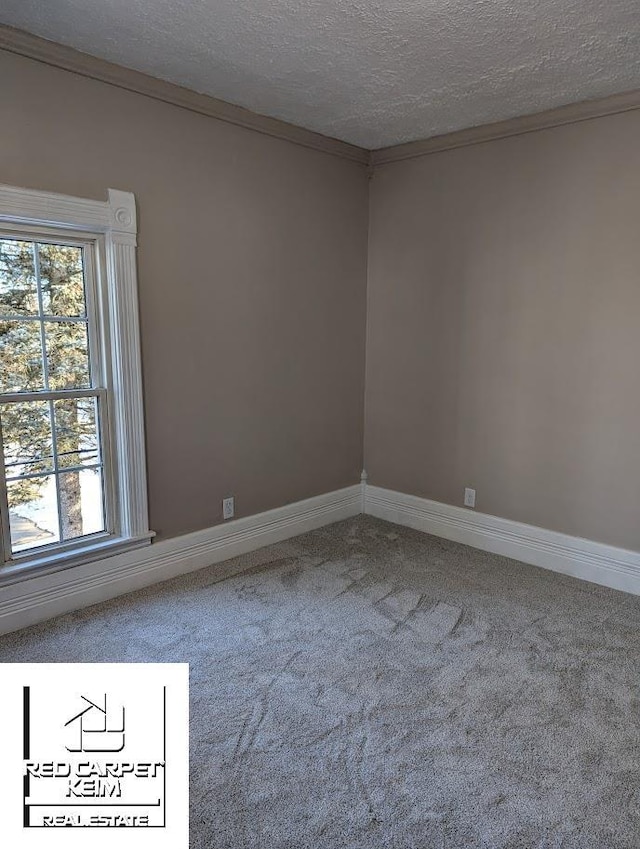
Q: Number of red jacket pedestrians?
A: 0